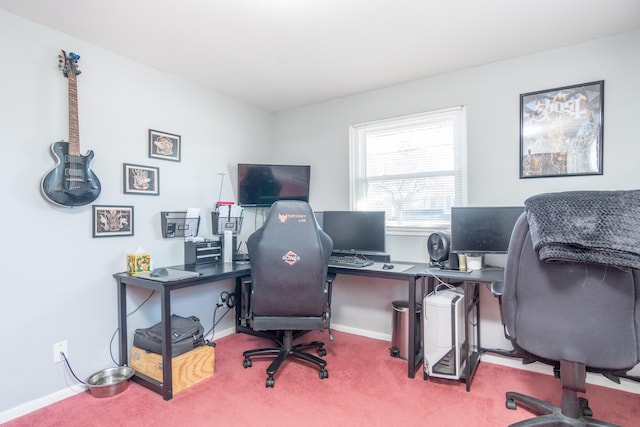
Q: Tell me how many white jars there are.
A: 1